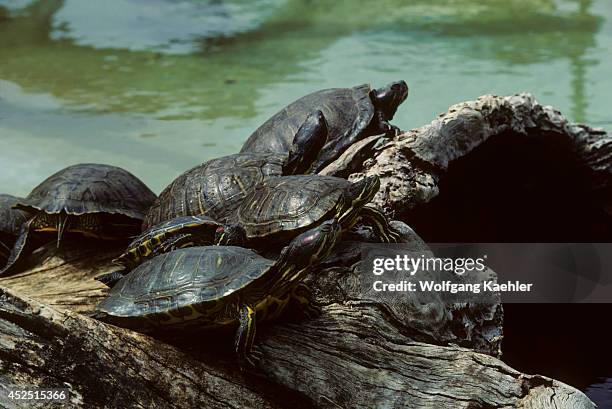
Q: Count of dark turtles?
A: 7